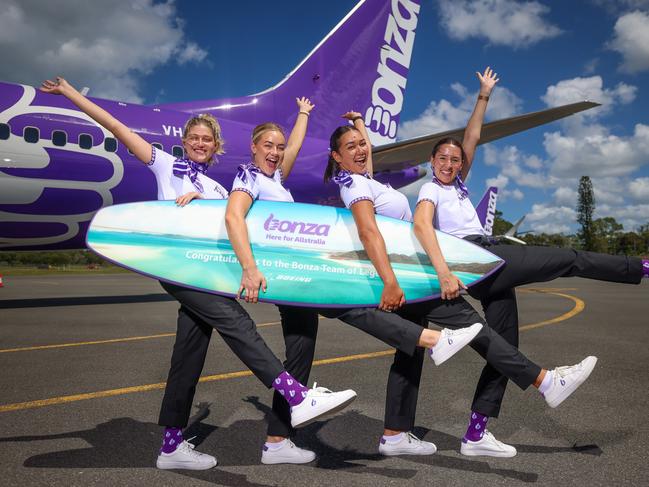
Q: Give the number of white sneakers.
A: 7